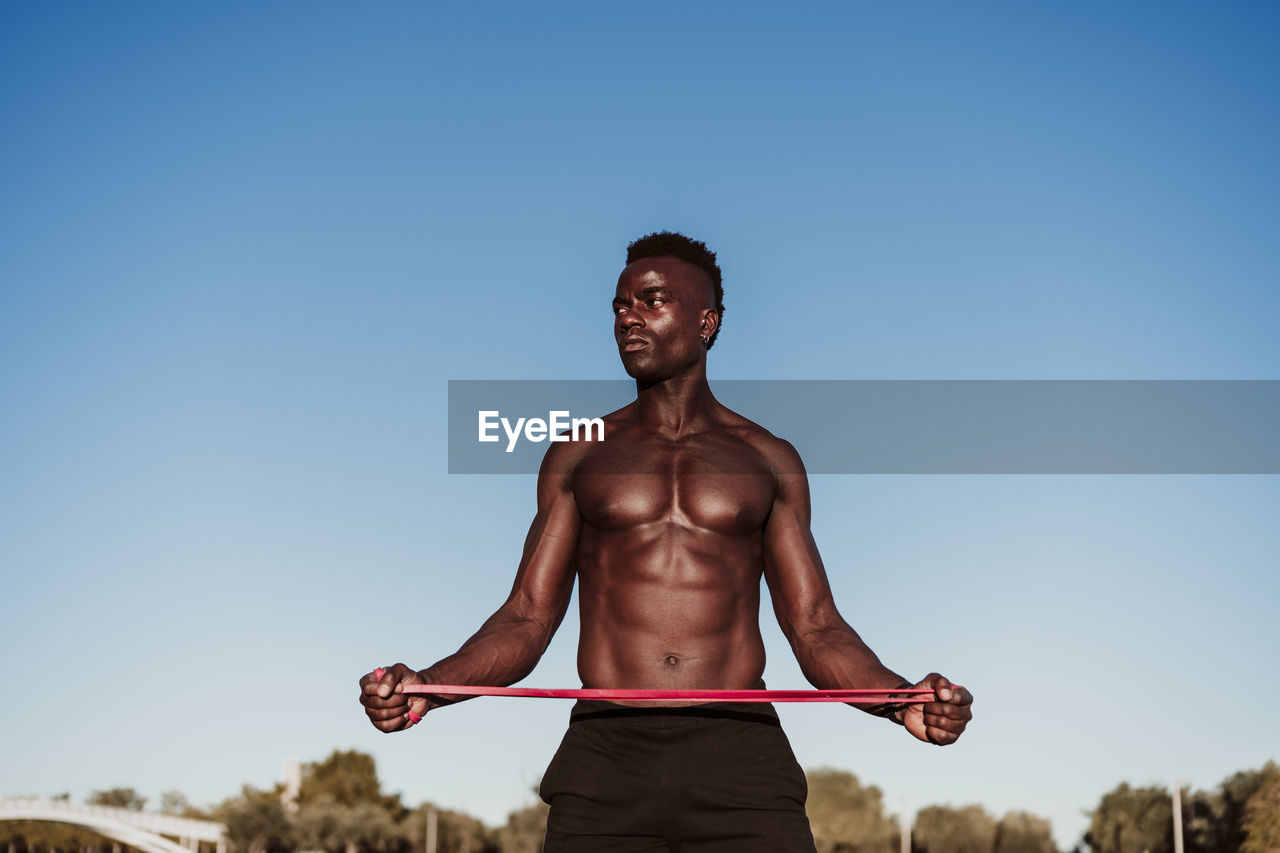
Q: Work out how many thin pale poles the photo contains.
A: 3